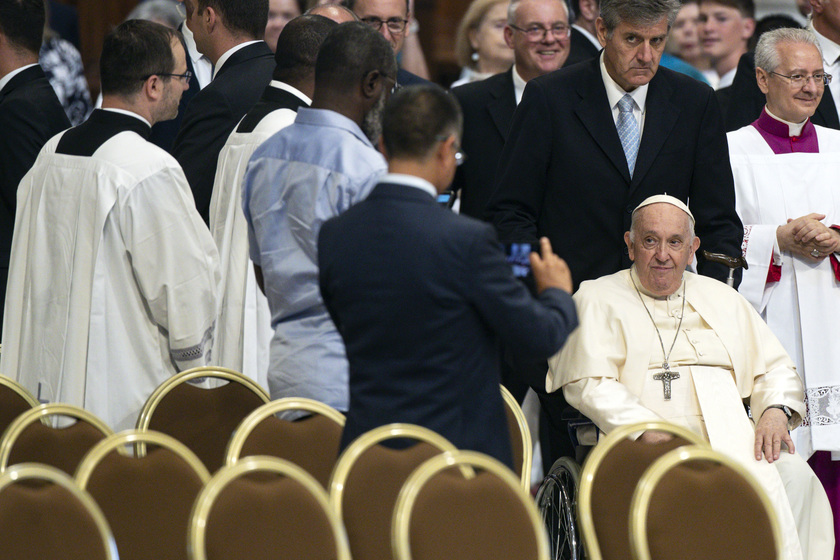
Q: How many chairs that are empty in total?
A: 12